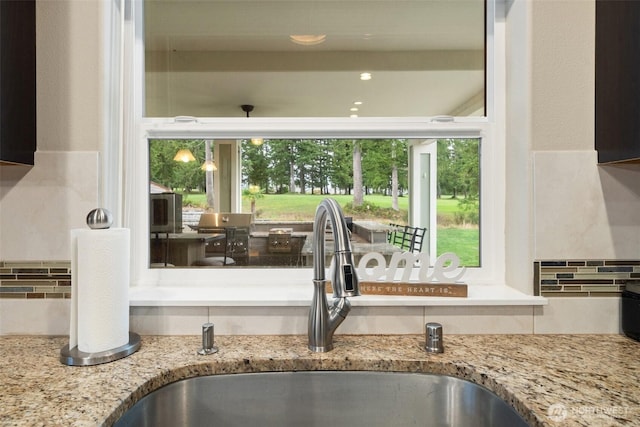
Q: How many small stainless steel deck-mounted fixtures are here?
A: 2